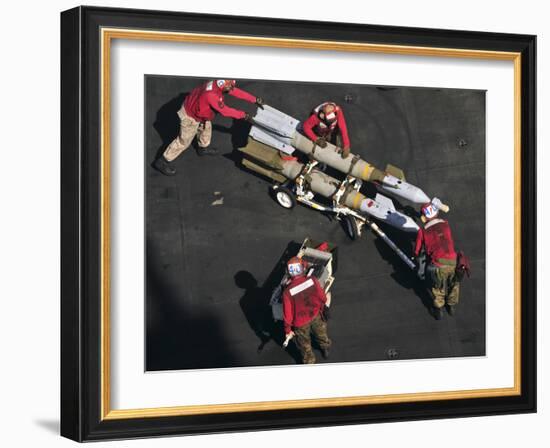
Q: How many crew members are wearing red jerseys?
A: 4